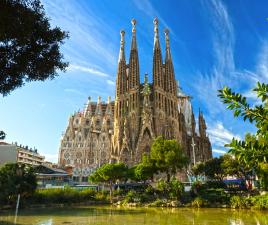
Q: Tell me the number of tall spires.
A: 4